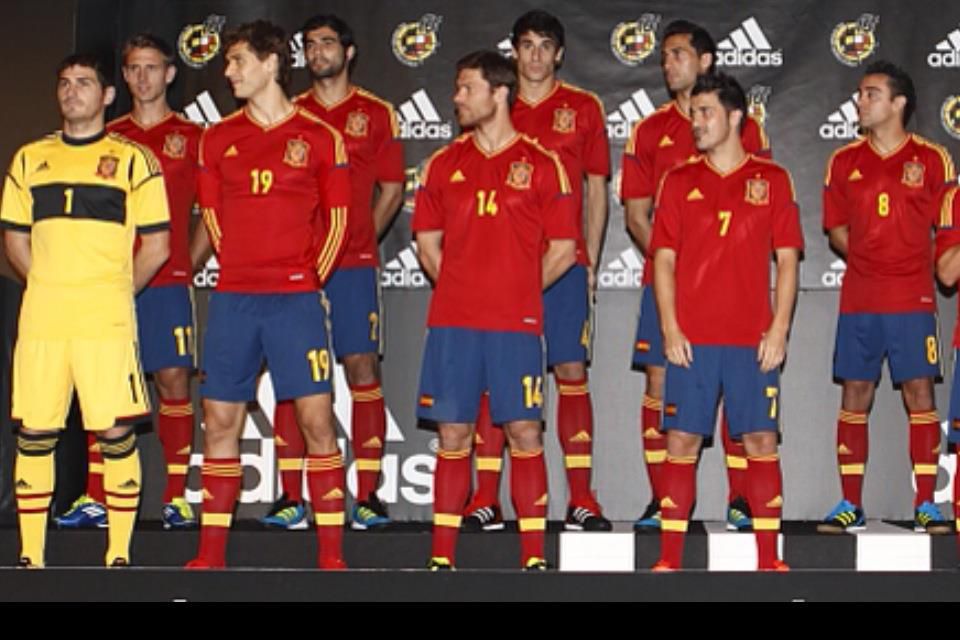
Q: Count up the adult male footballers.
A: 9